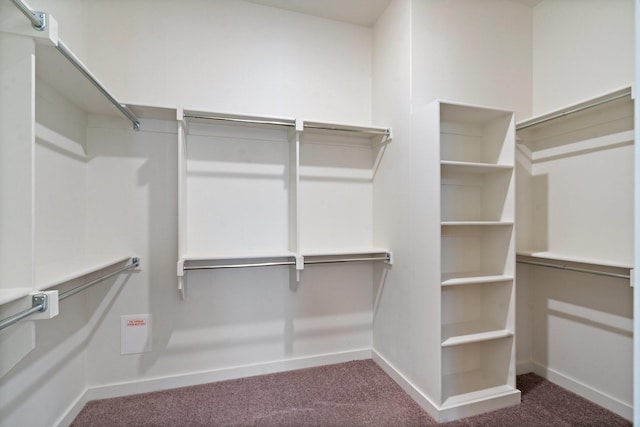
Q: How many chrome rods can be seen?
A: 10